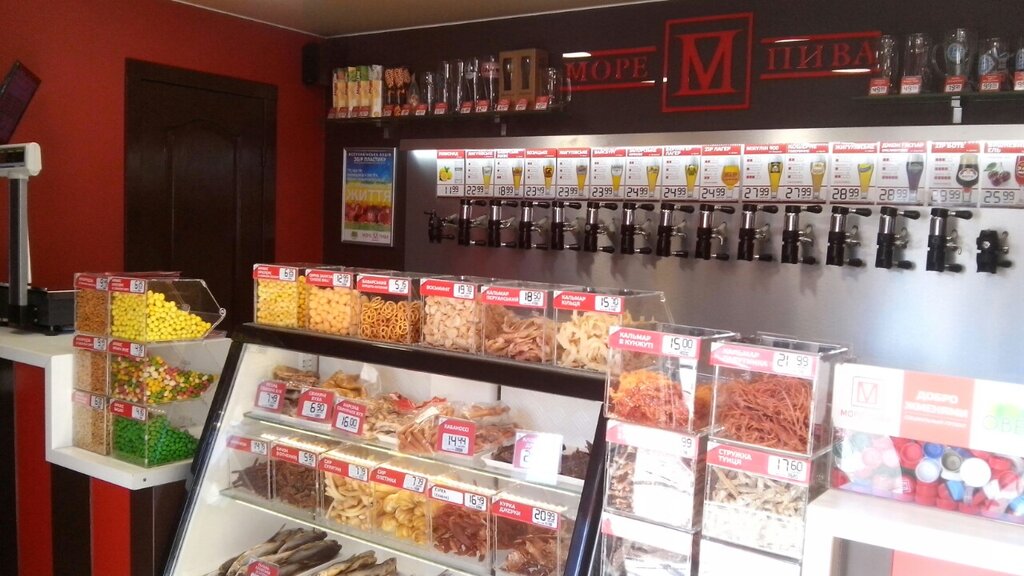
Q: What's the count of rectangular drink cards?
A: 15